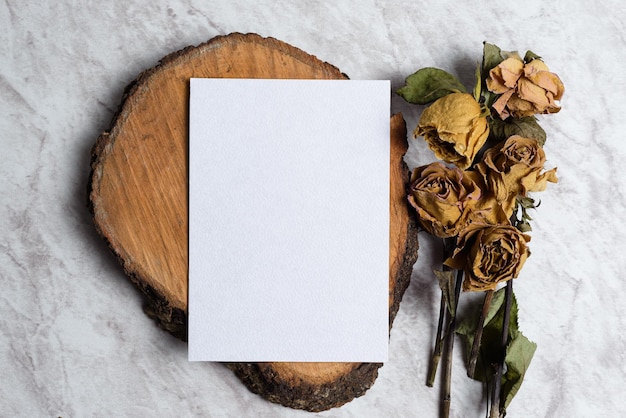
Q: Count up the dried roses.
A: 5